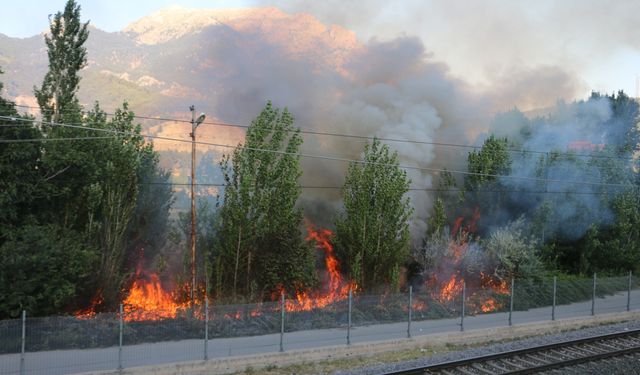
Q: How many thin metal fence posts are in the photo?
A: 11